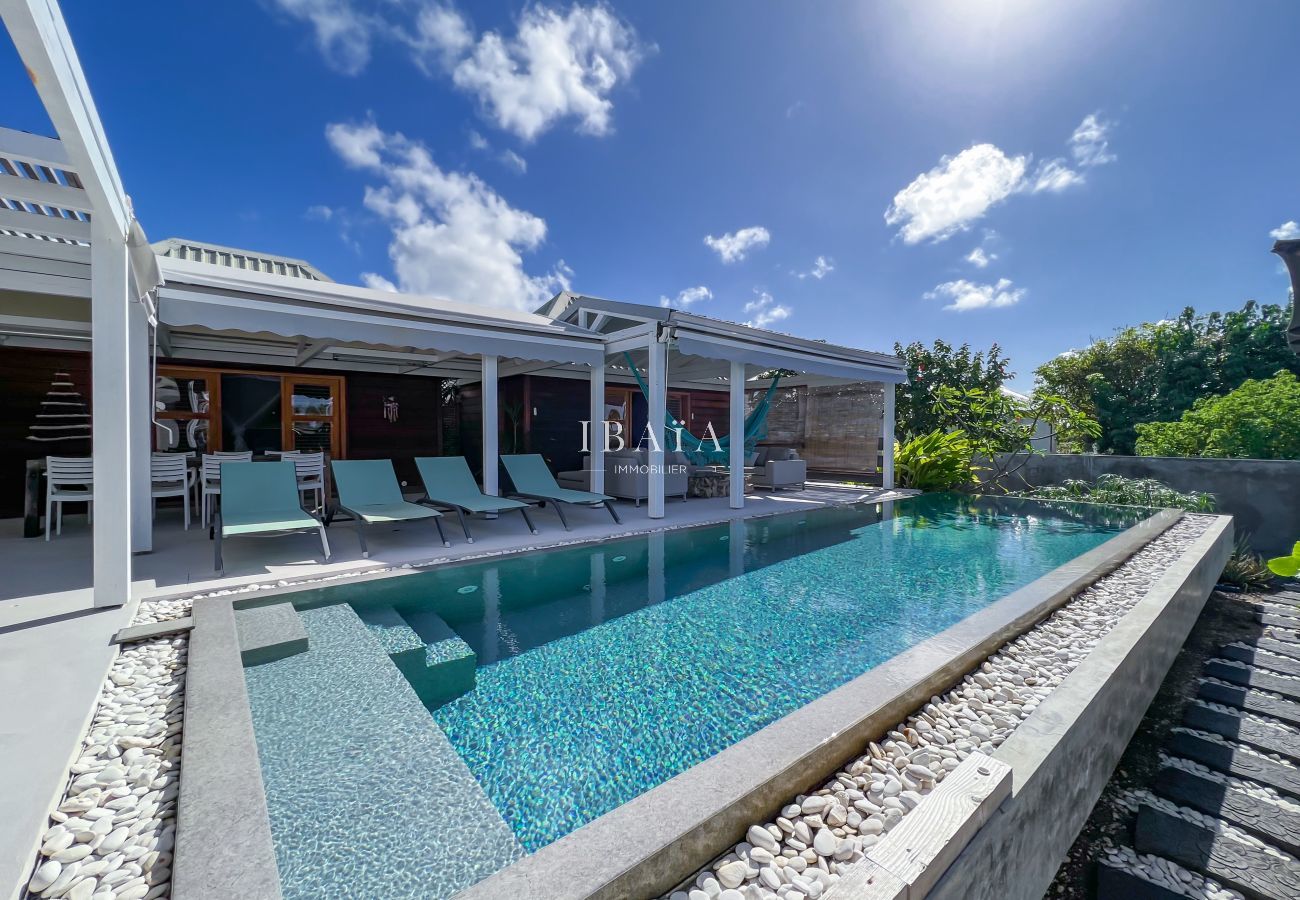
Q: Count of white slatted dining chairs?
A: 7